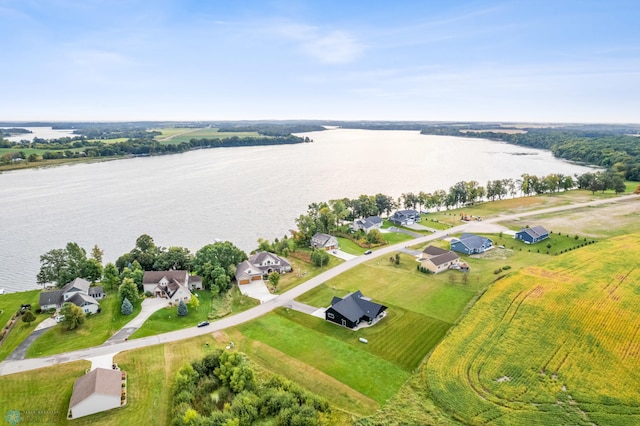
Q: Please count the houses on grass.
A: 11